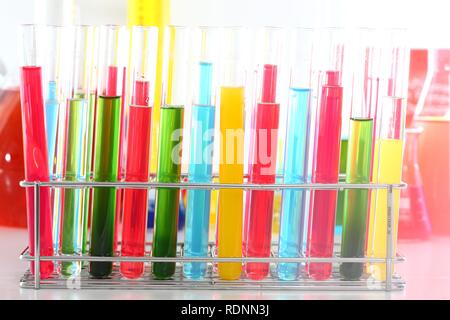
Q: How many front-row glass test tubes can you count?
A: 12